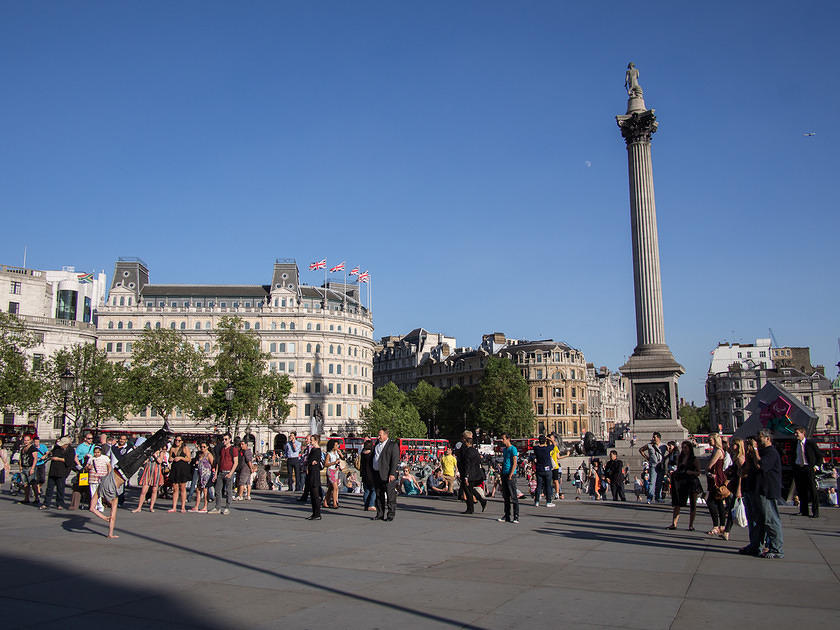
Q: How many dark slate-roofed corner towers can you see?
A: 2